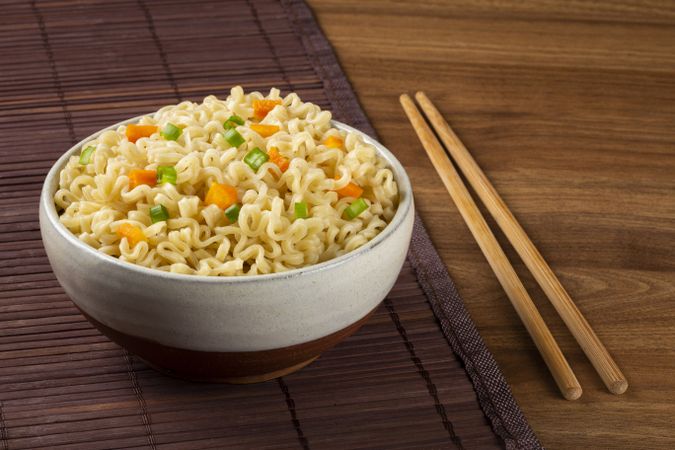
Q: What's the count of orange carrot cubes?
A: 9